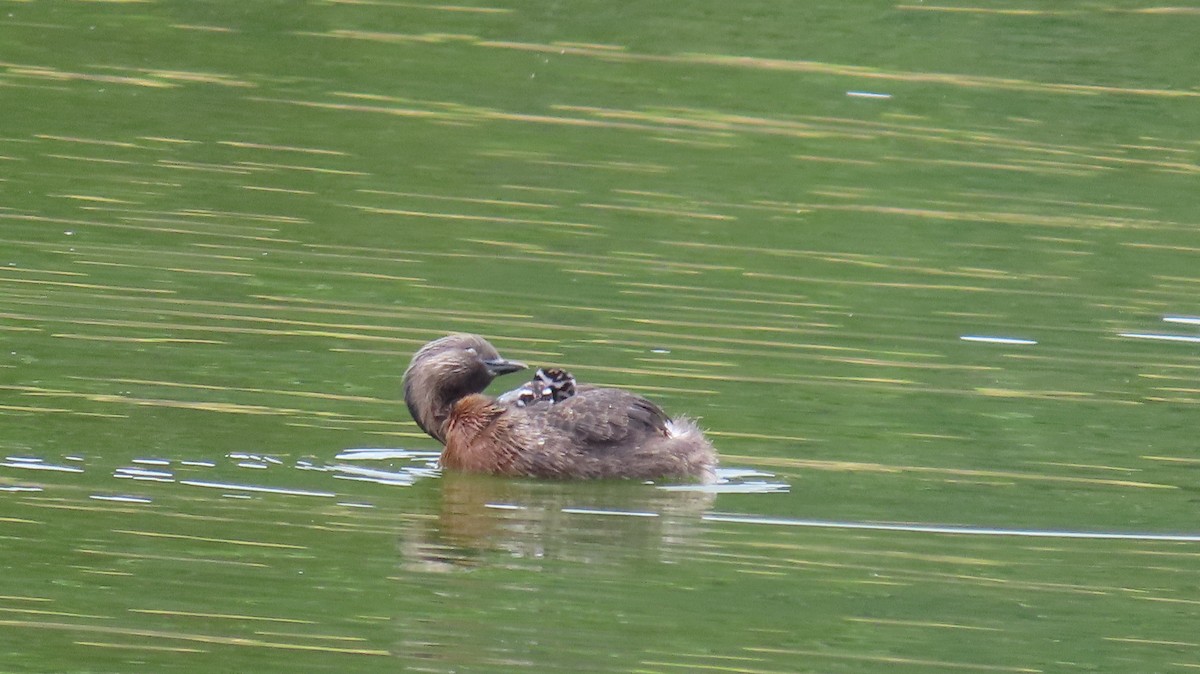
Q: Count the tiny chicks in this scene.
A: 2